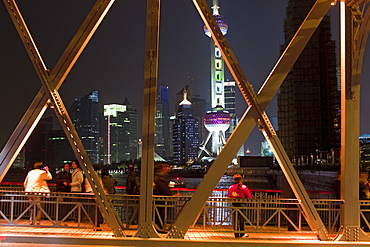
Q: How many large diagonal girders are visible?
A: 4